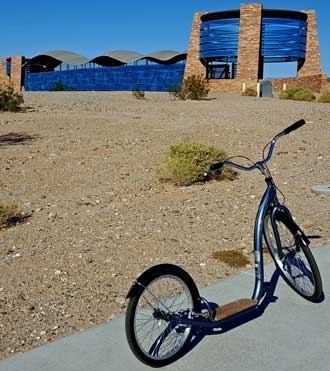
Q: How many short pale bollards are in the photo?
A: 3